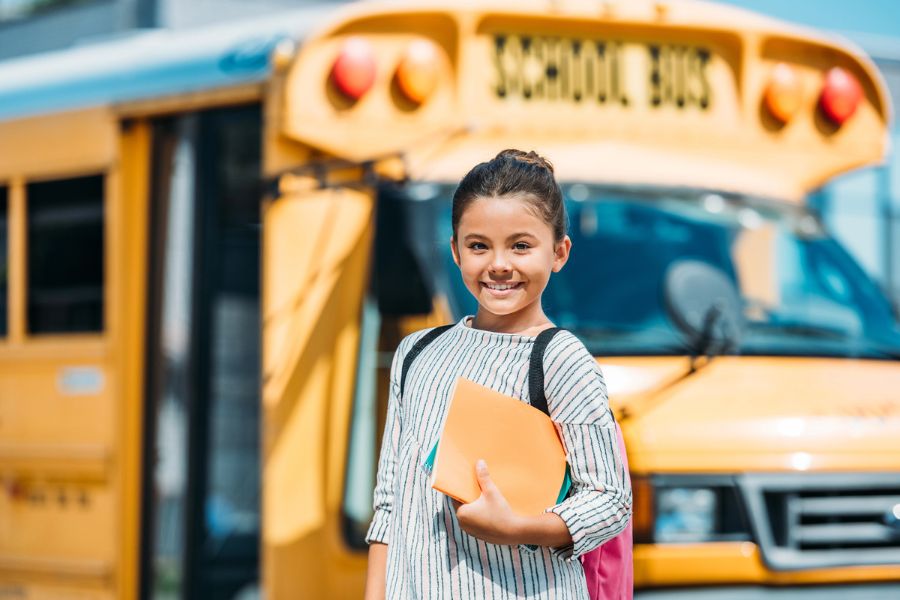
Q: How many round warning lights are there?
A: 4